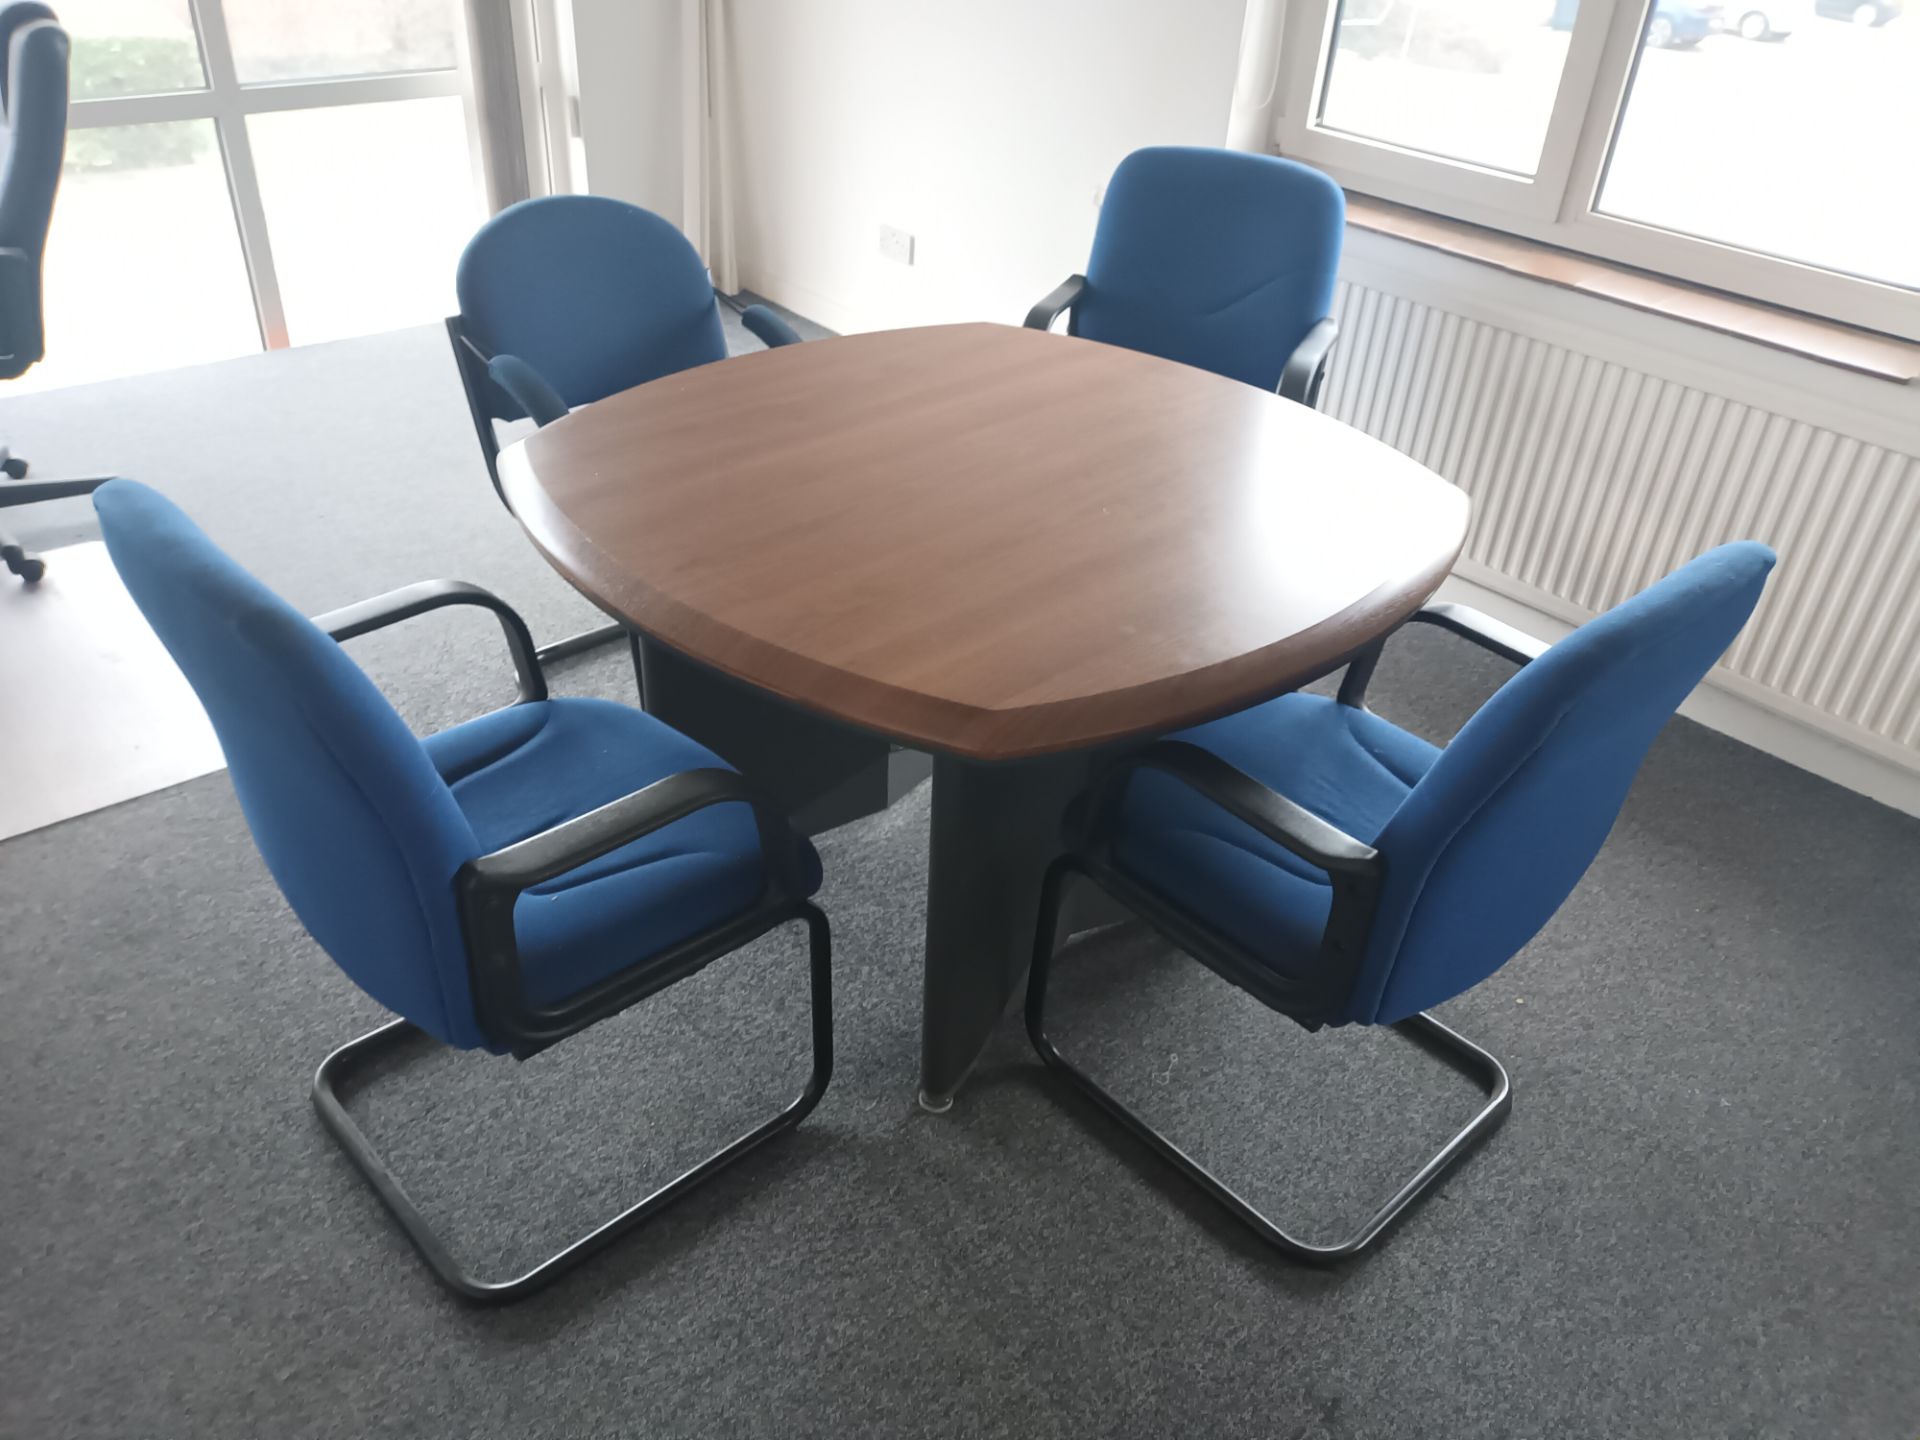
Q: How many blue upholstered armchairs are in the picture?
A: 4